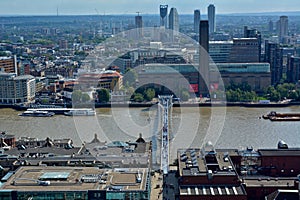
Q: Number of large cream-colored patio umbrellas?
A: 0